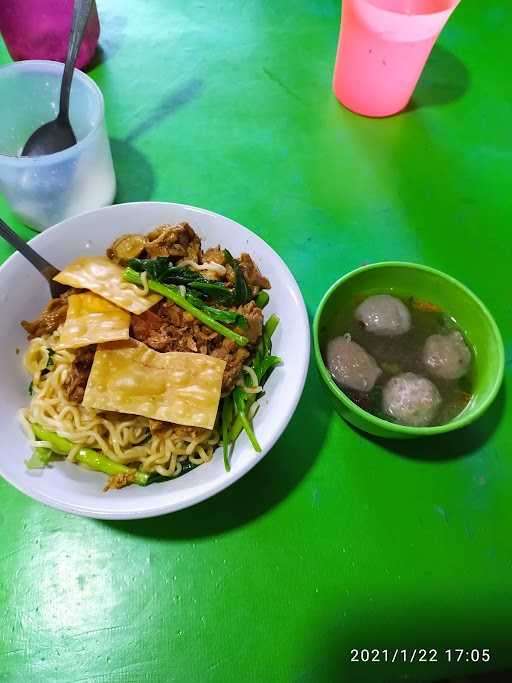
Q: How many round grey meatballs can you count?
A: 4